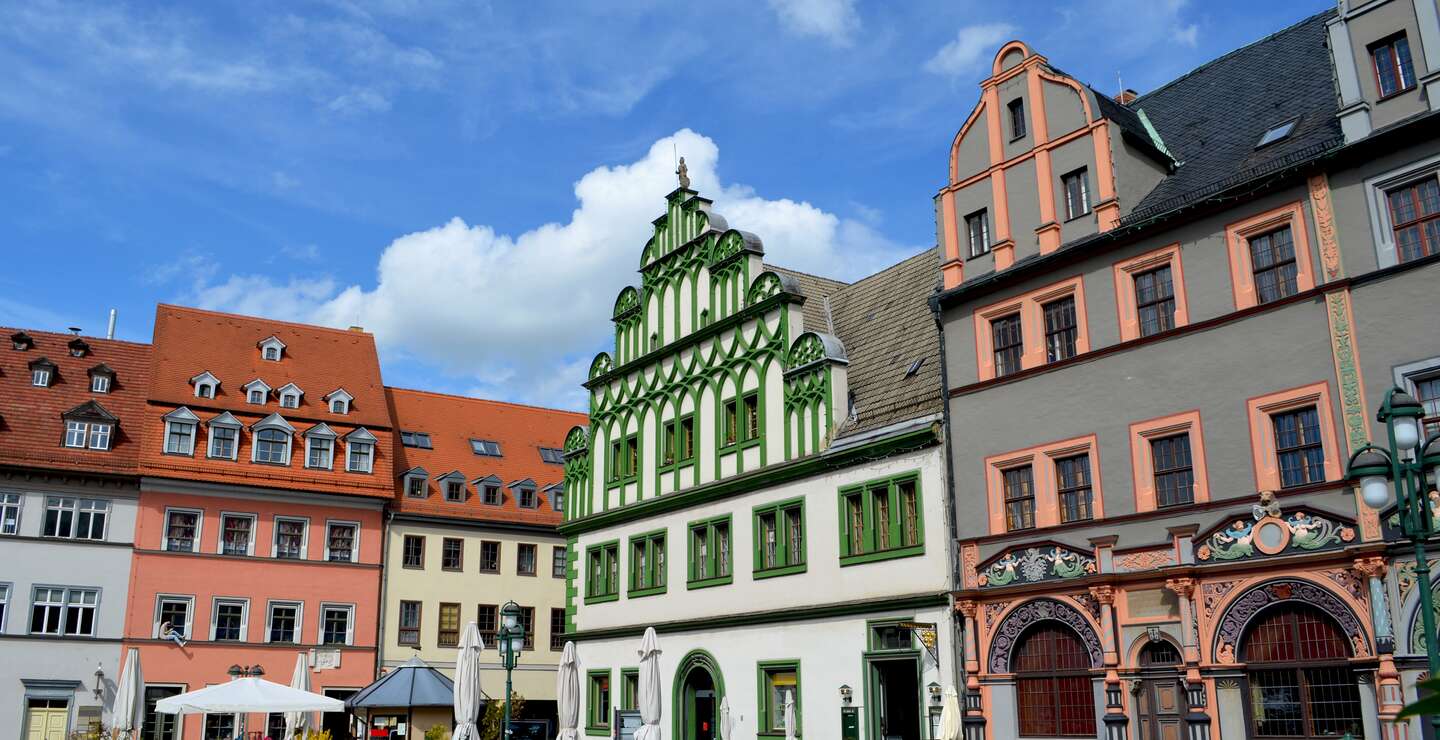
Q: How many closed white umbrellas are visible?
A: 8